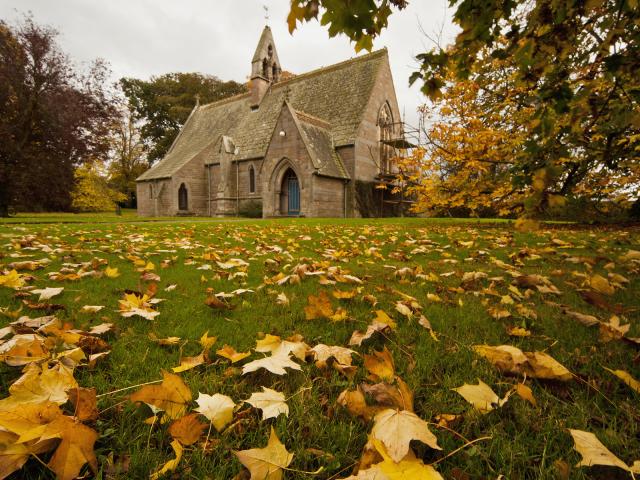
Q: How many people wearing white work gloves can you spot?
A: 0